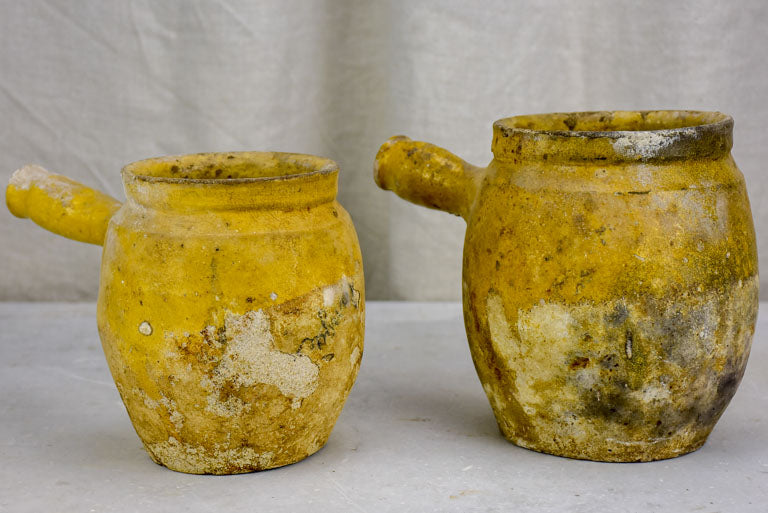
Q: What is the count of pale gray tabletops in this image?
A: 1